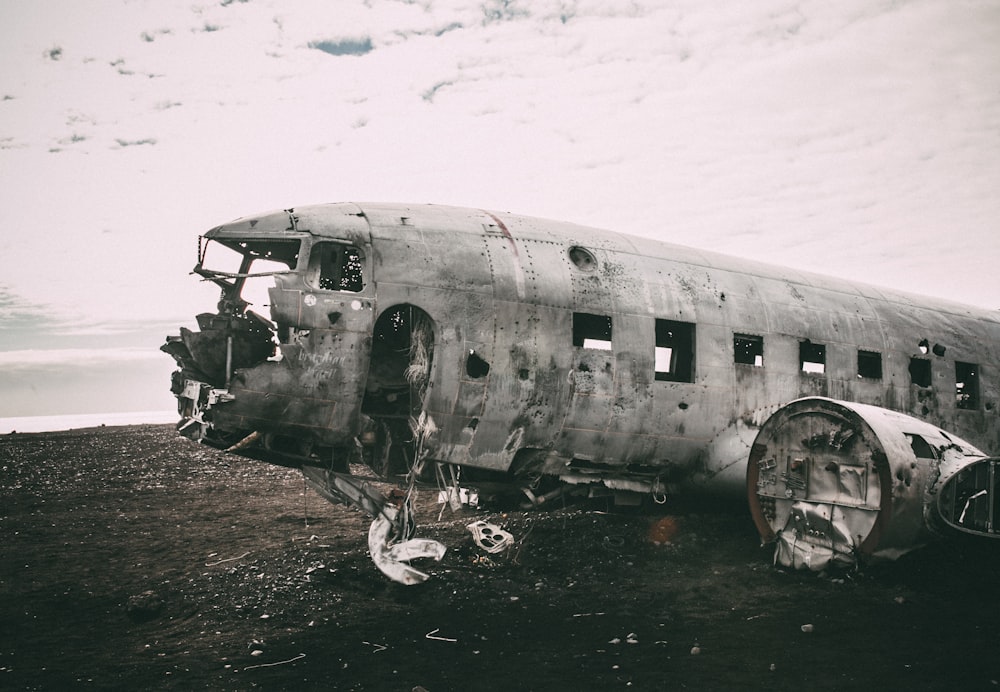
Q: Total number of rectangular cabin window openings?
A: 7